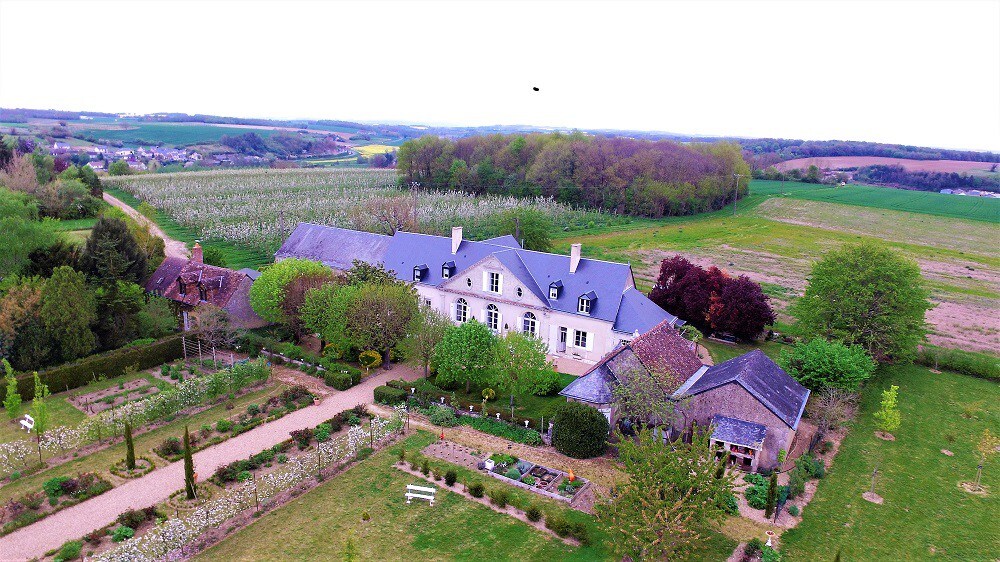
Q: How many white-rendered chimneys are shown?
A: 2